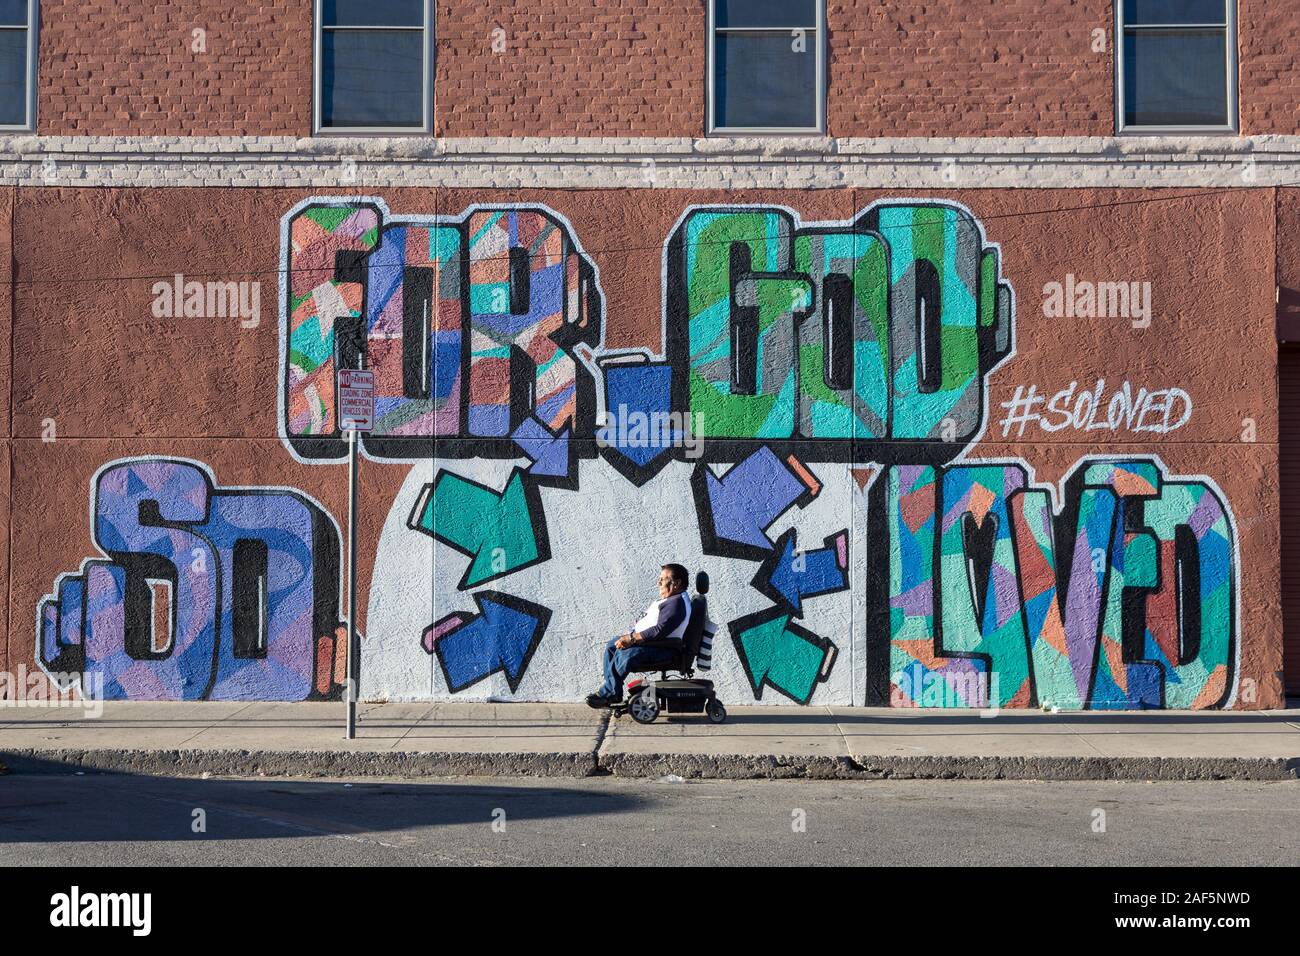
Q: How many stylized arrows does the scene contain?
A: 7